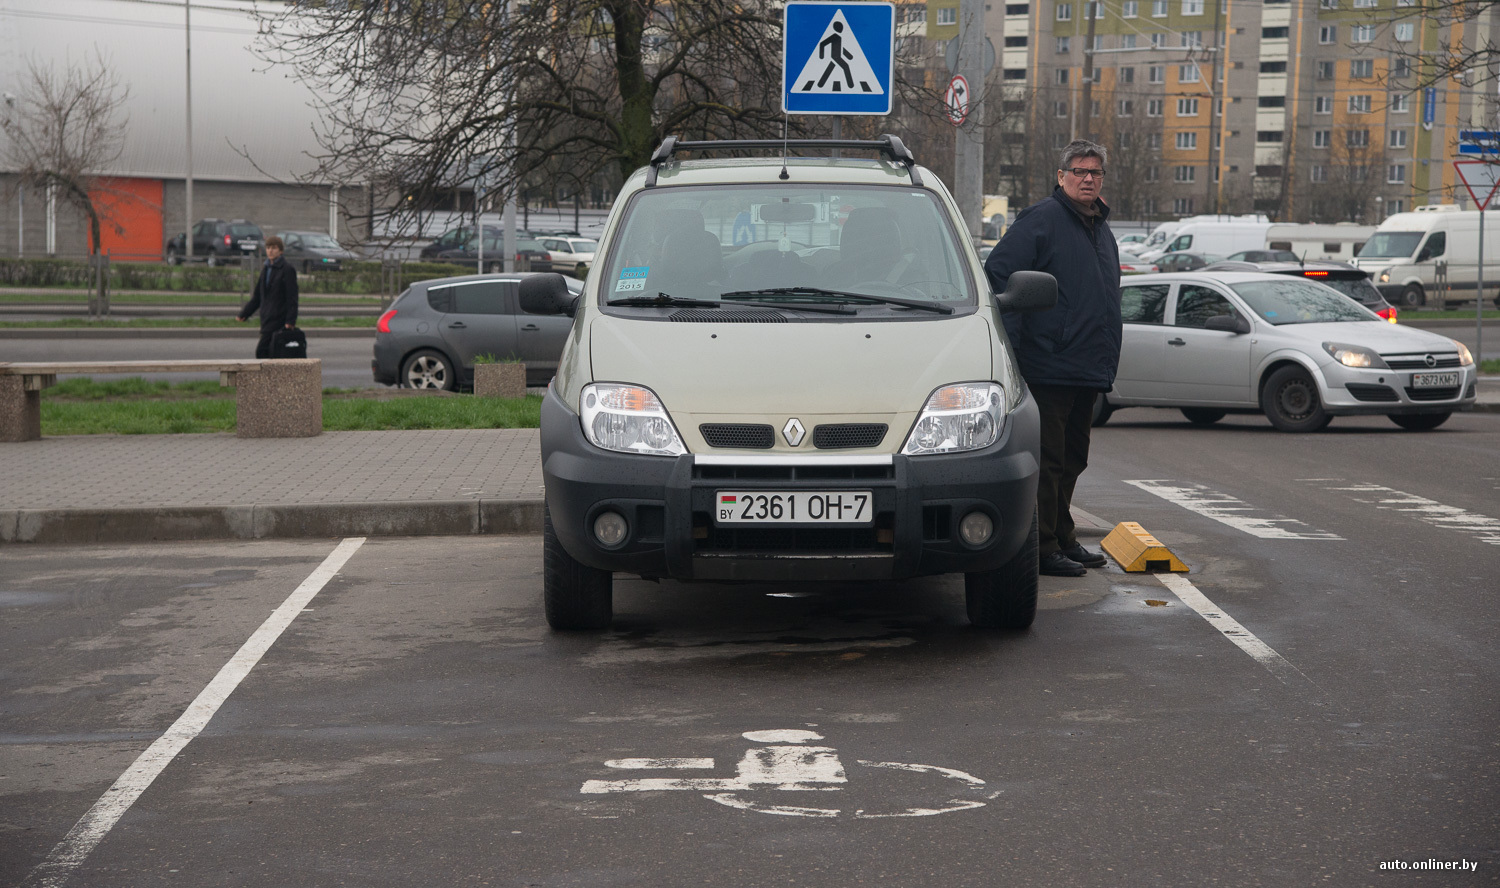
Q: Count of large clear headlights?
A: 2